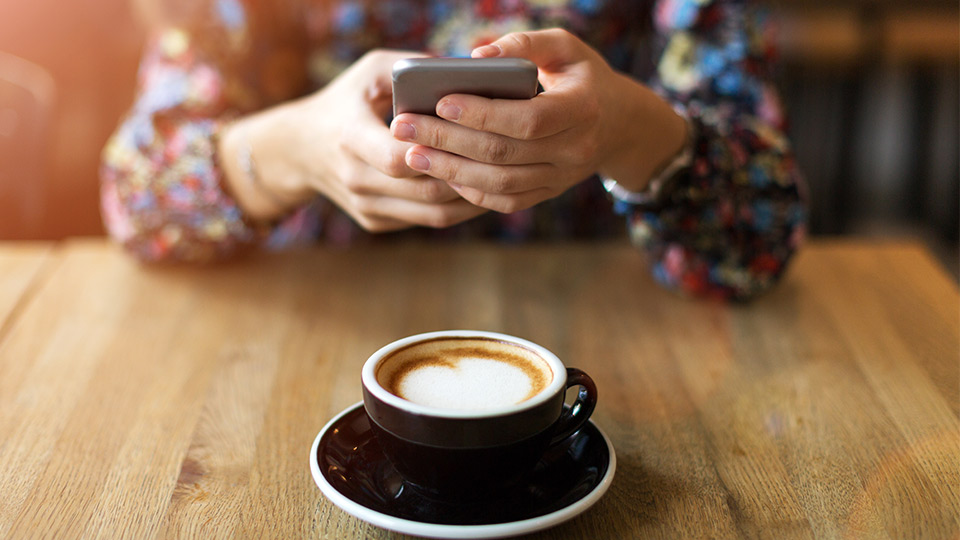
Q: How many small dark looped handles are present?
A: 1